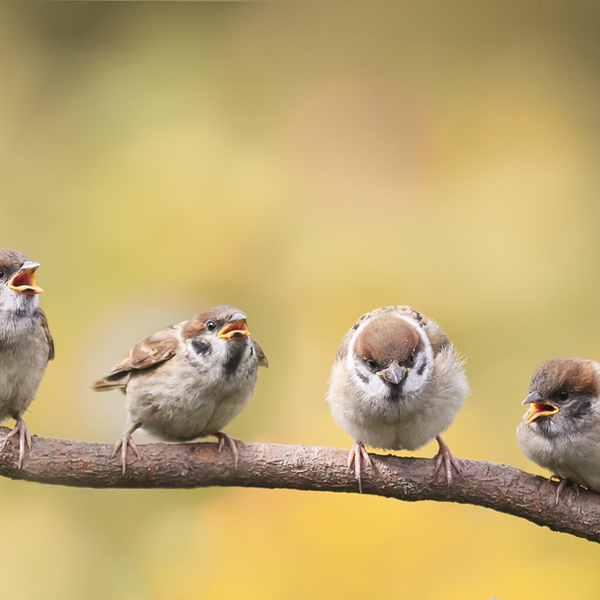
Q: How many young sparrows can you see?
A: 4